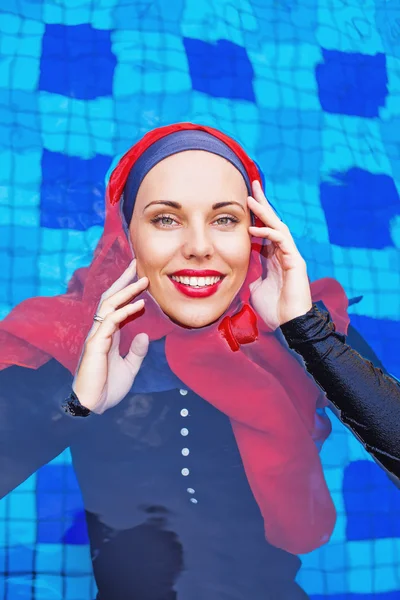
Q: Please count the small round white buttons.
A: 7